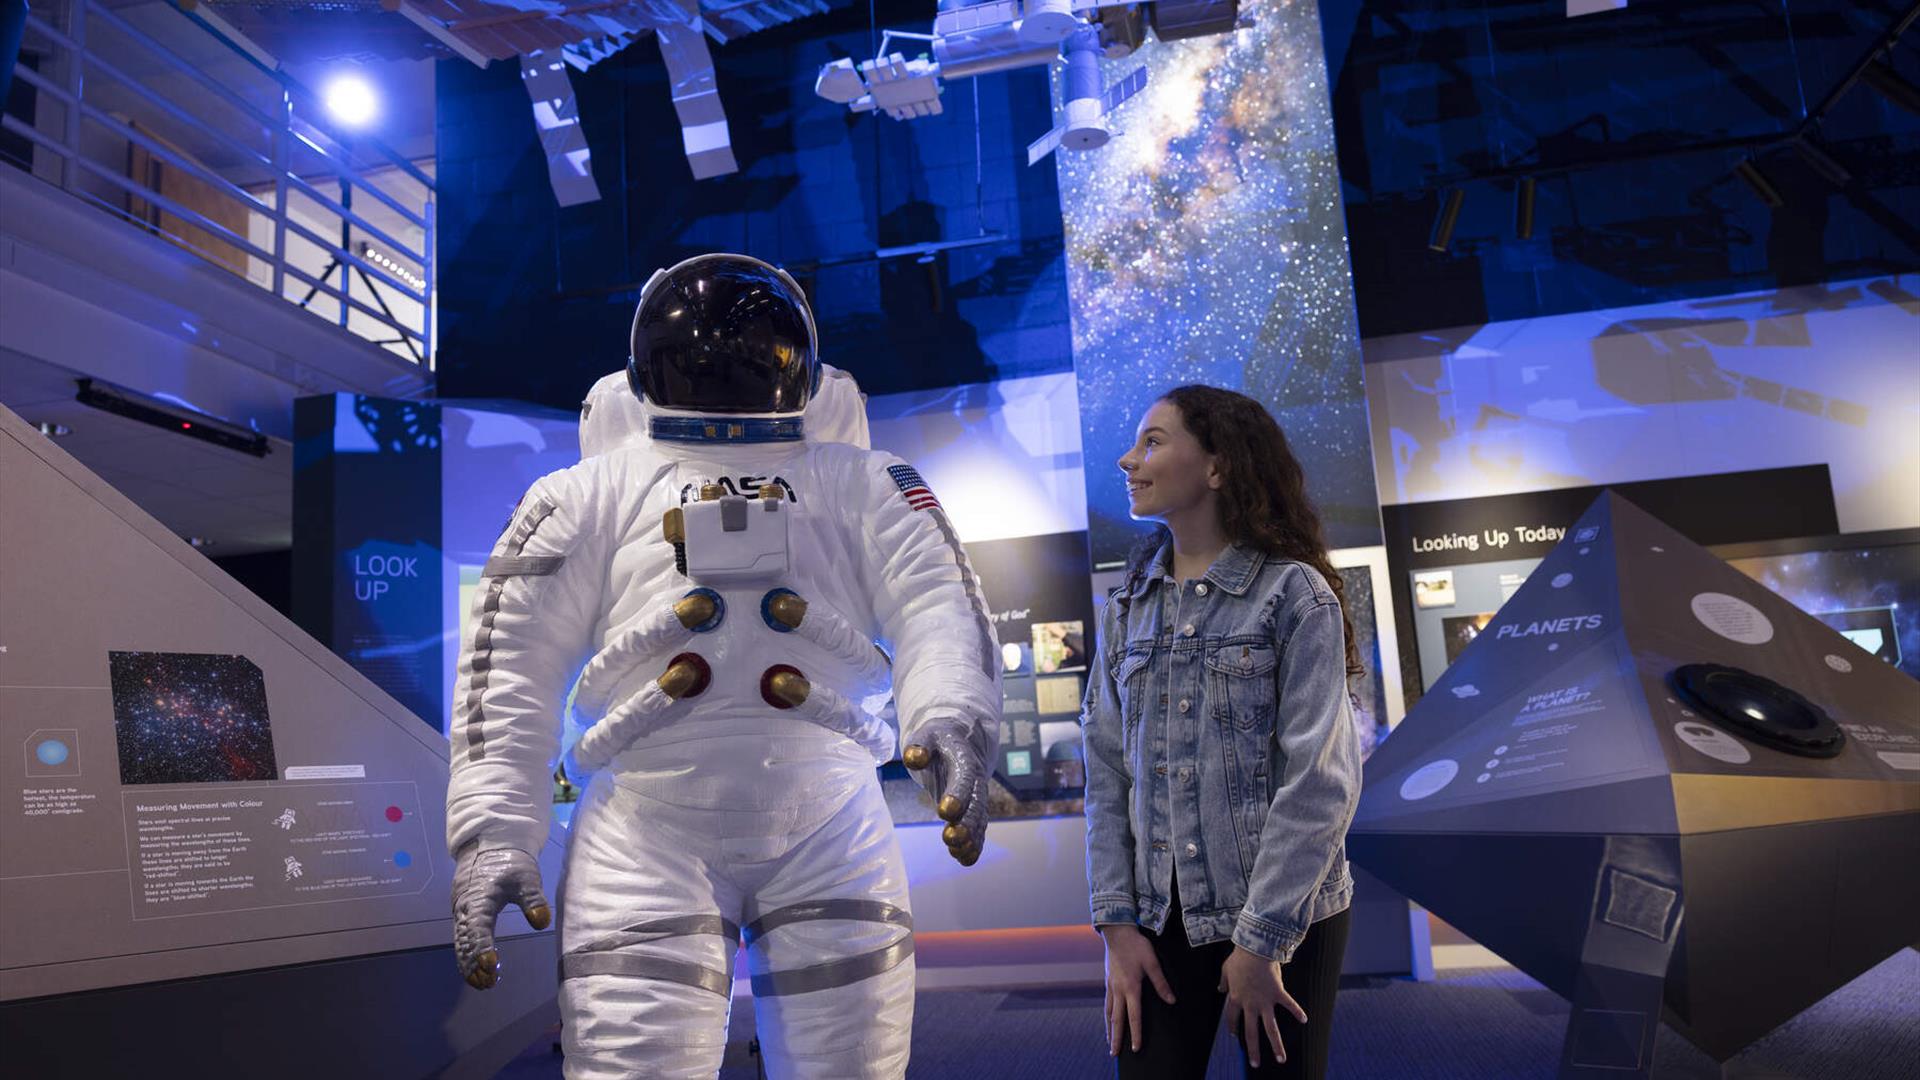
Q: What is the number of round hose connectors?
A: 4